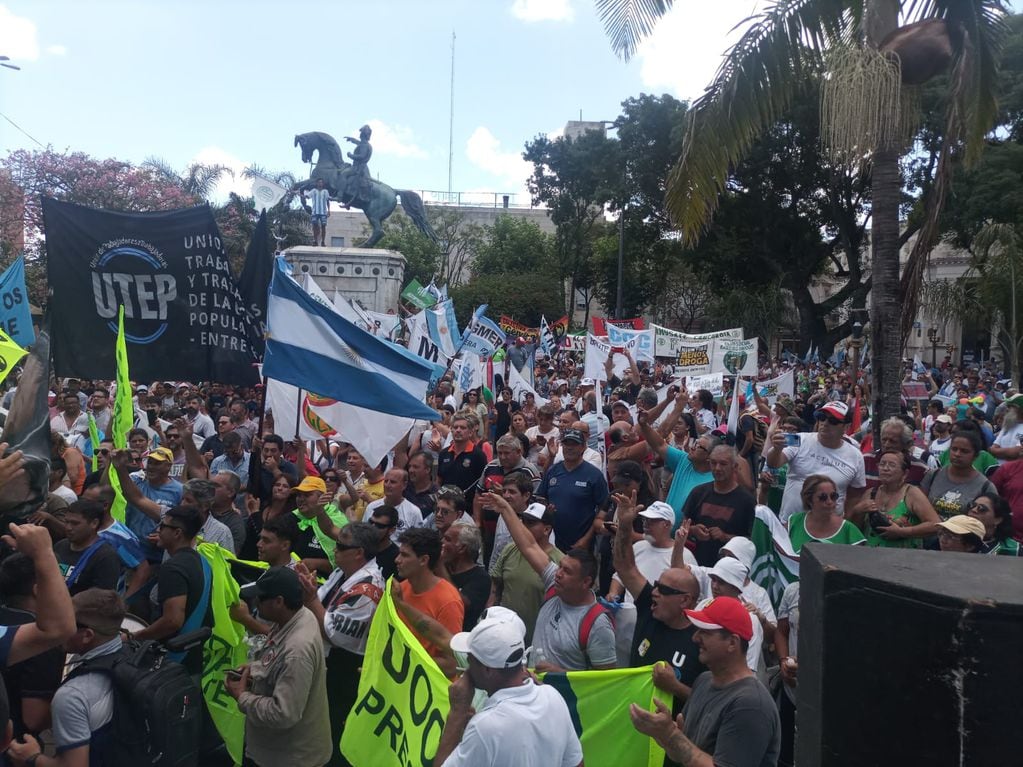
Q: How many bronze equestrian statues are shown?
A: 1